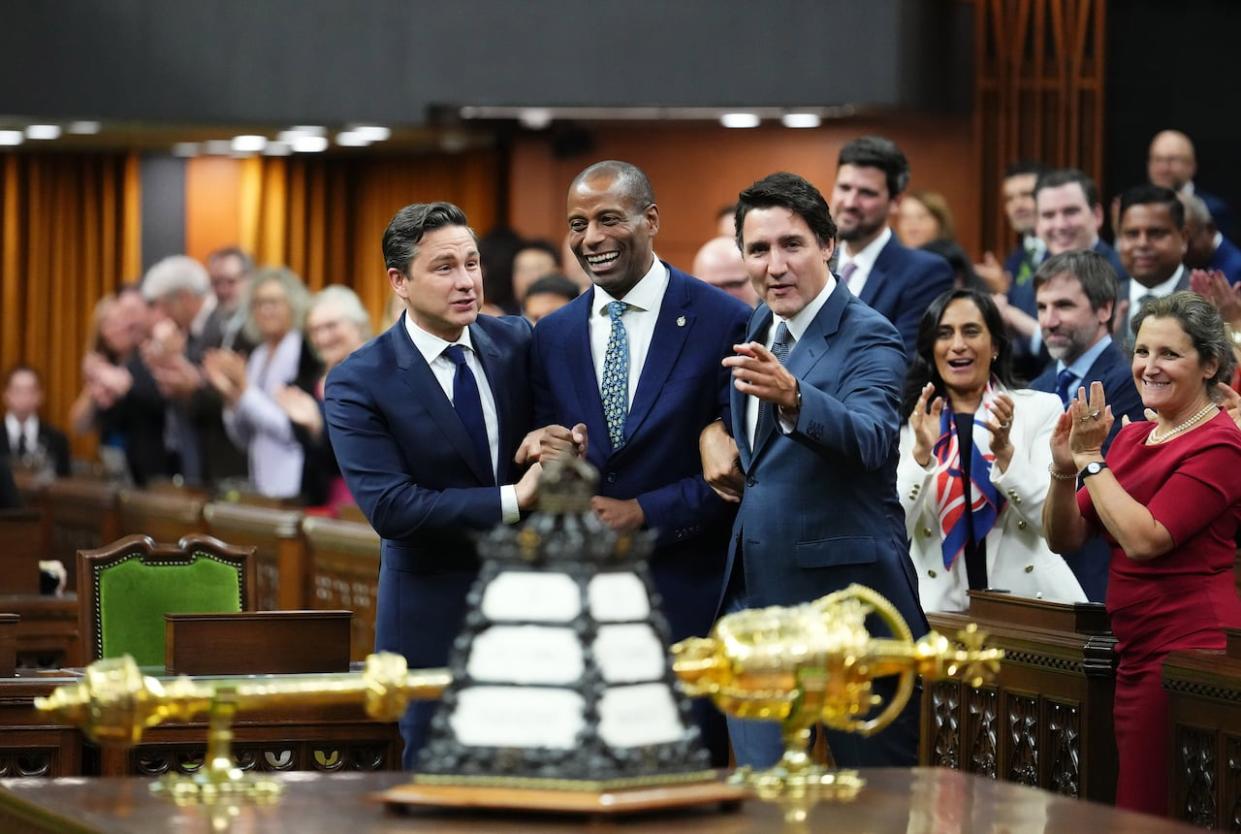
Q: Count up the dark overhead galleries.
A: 1